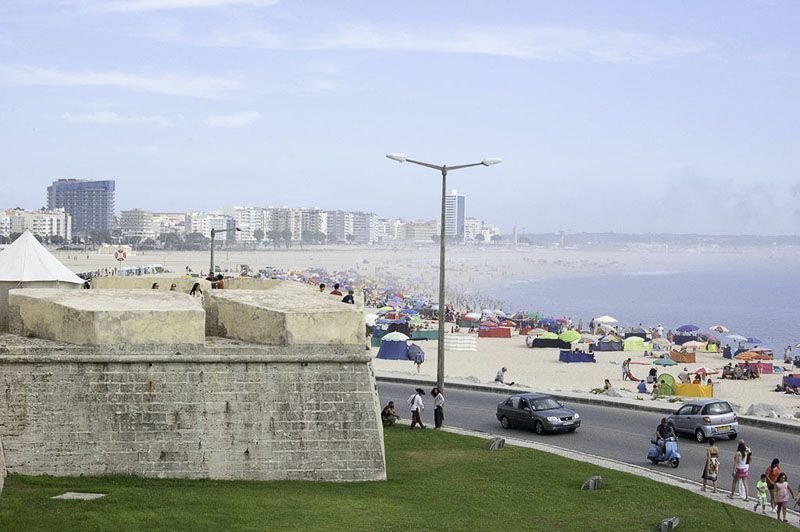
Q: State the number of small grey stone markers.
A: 3